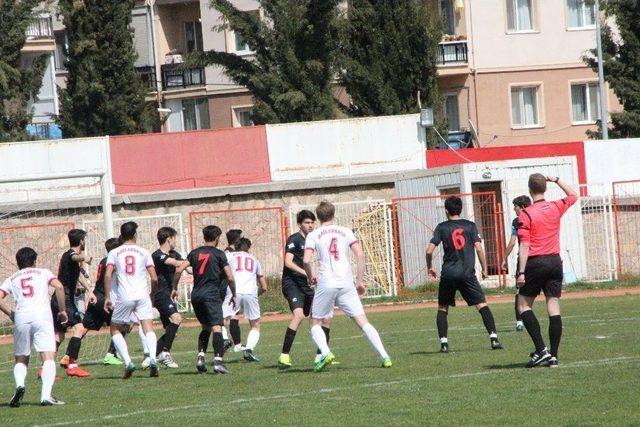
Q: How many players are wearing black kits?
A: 8